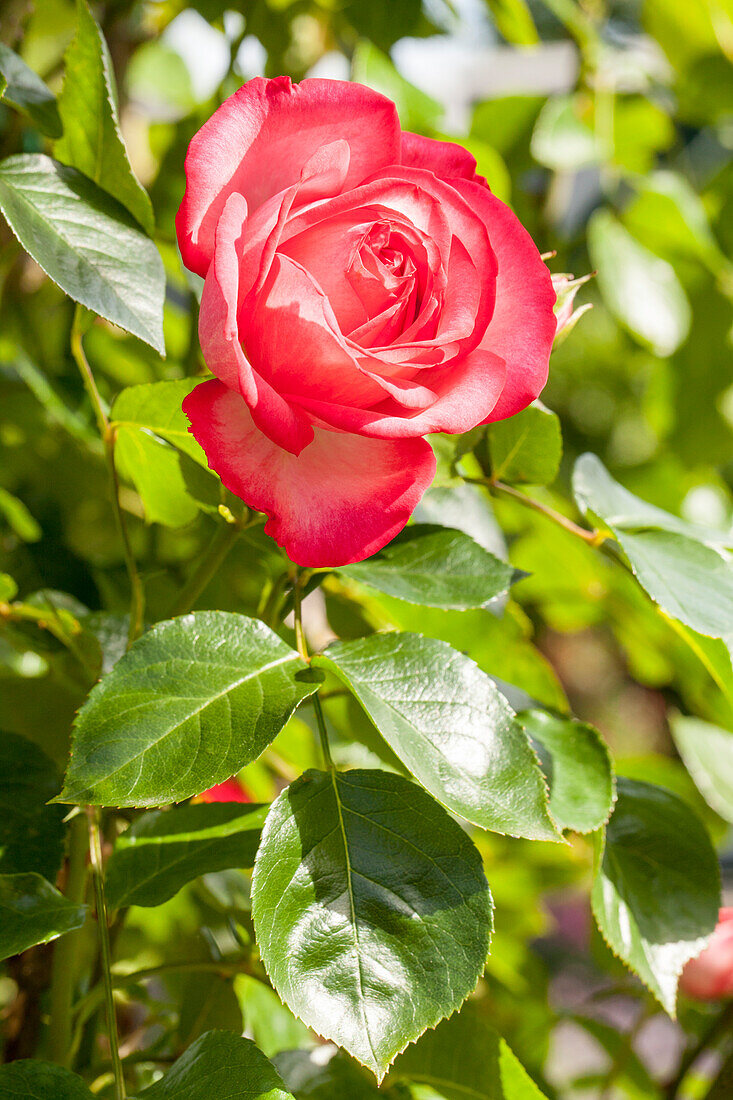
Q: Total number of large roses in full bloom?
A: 1